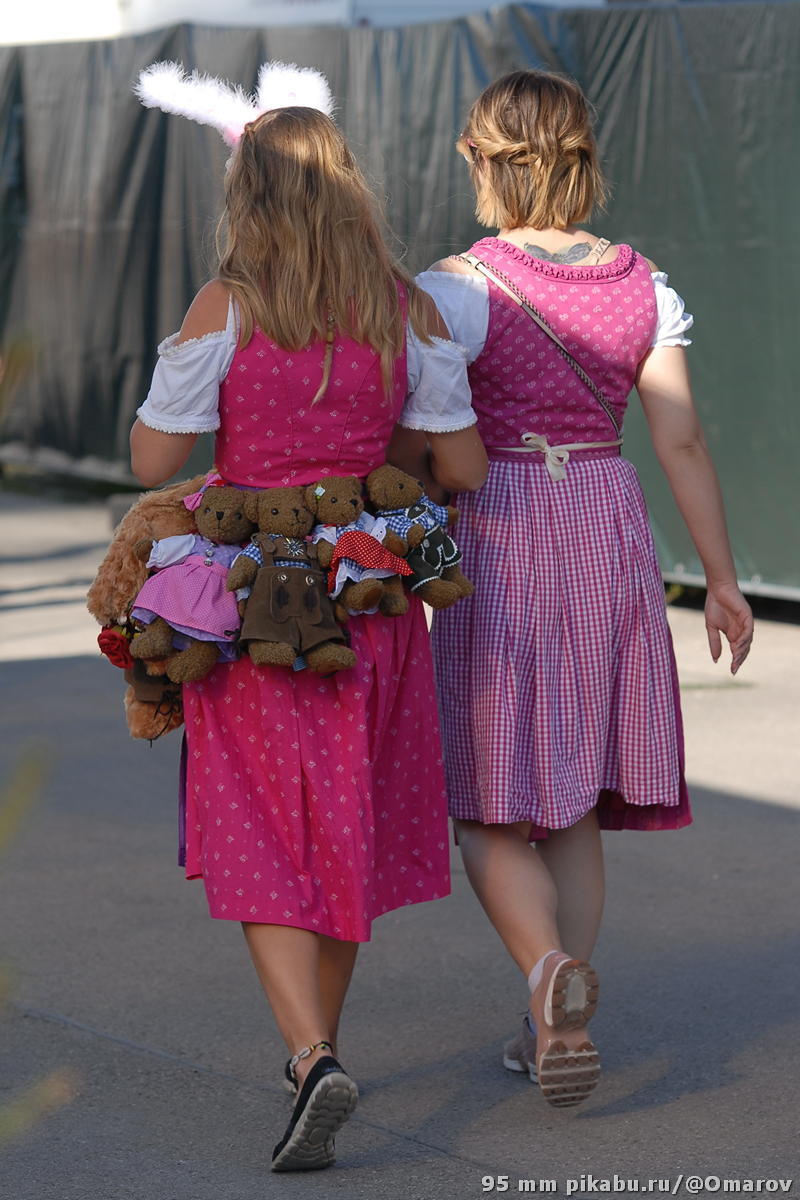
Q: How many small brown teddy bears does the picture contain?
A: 4